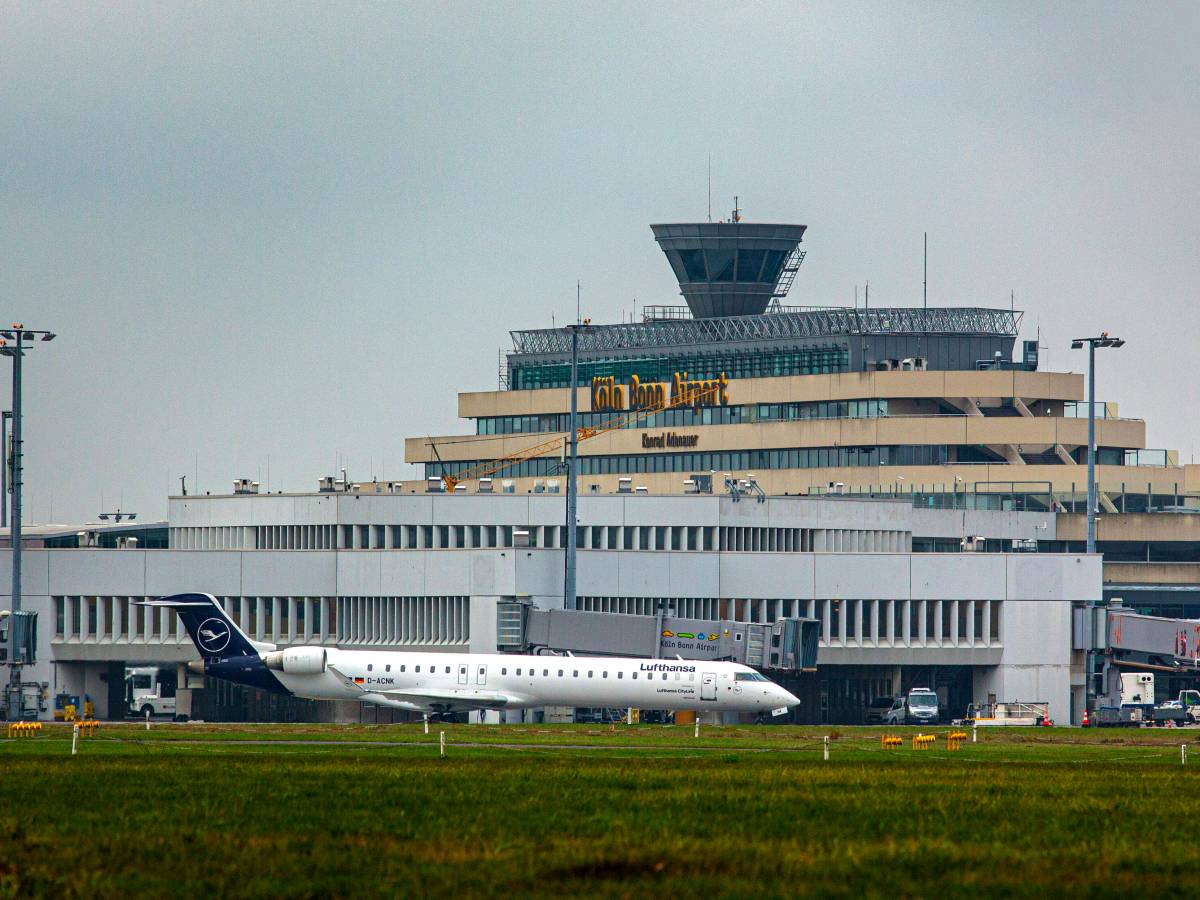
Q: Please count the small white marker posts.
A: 8